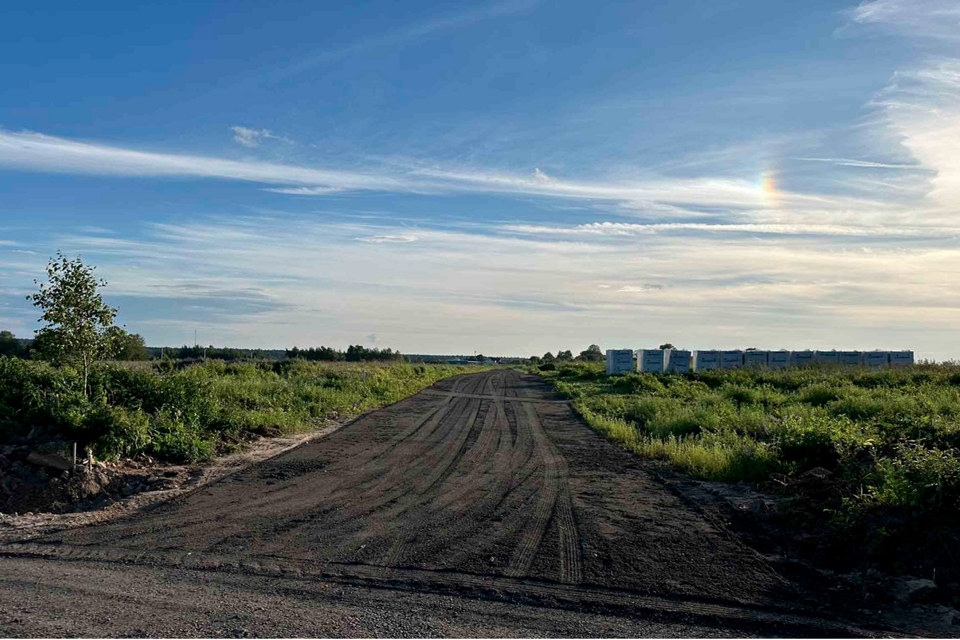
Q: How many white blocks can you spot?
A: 12